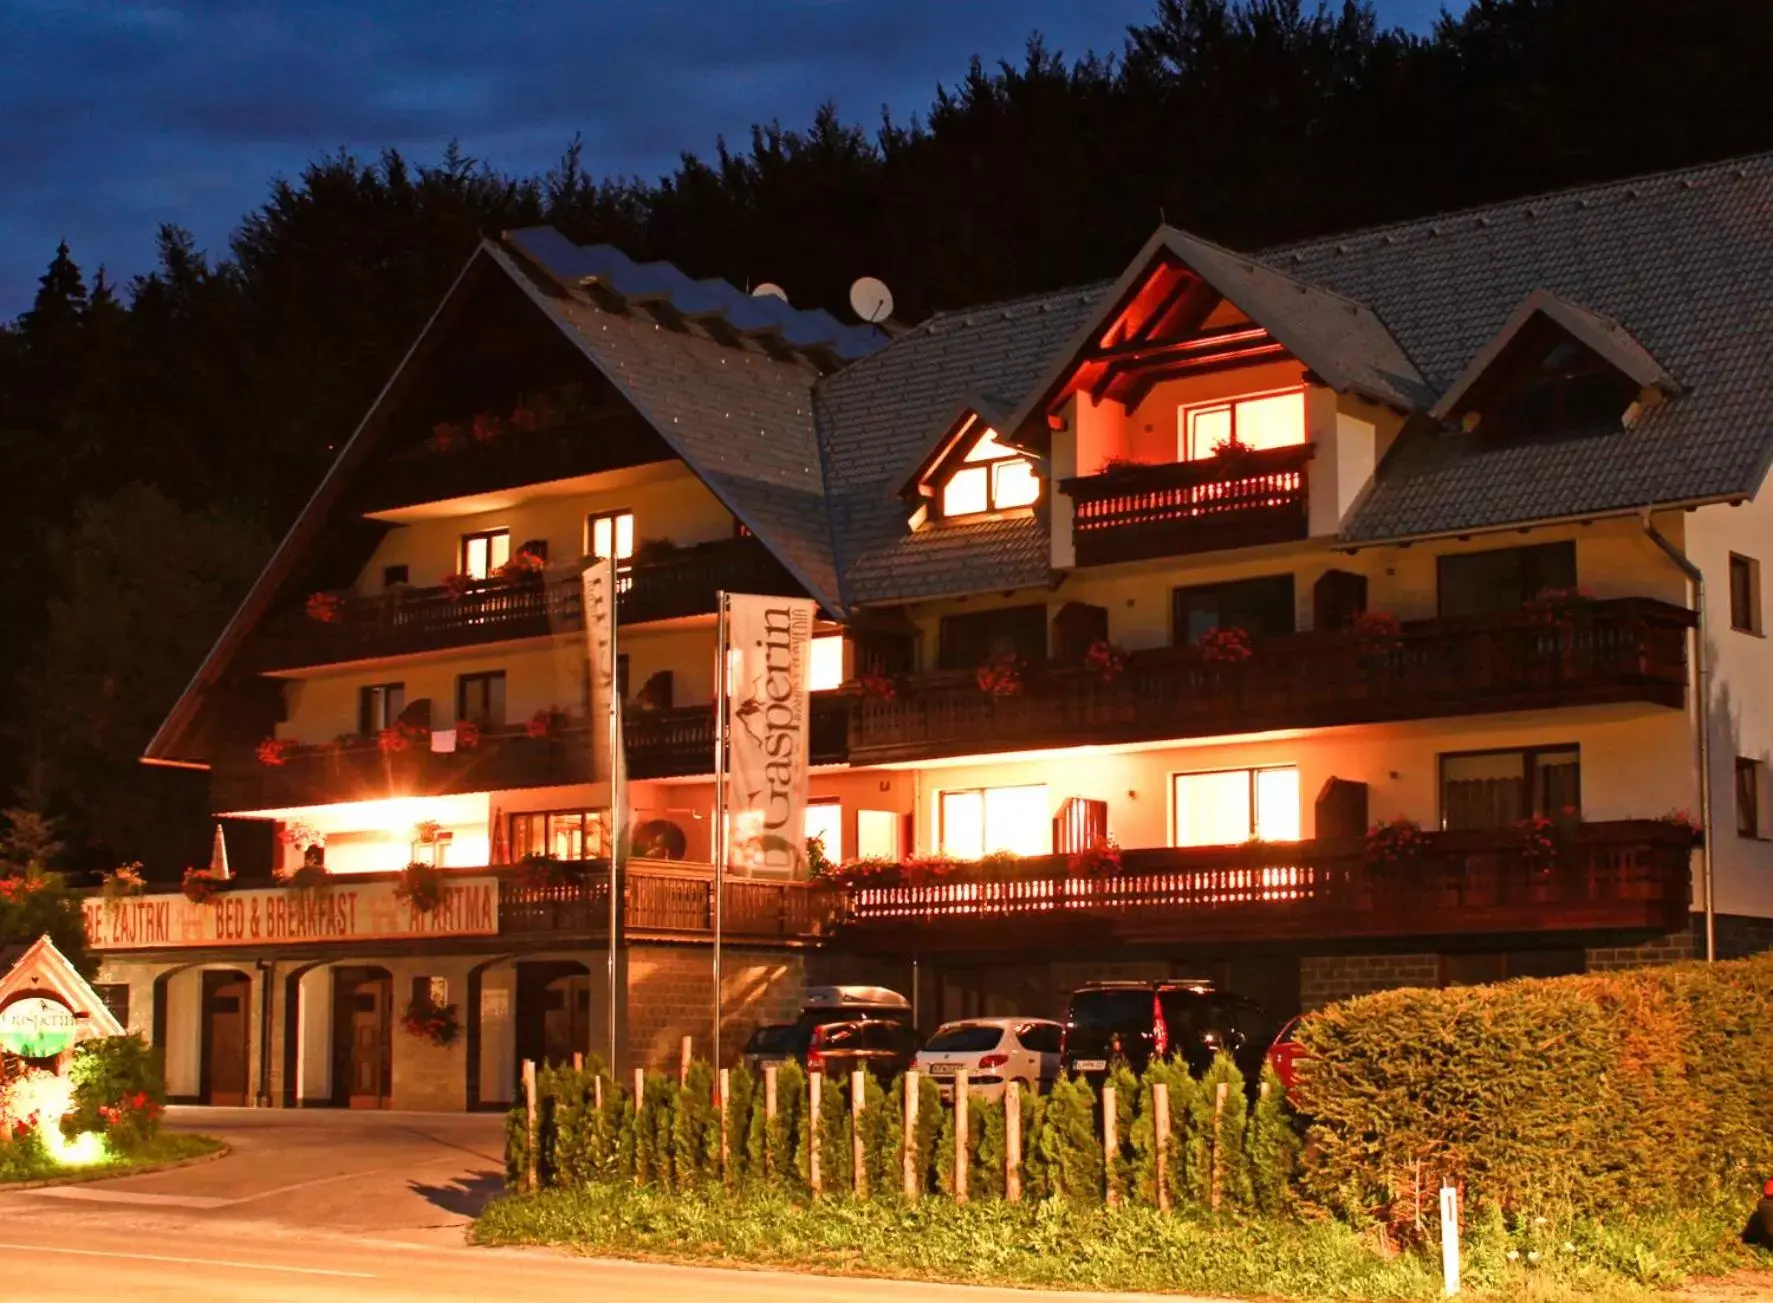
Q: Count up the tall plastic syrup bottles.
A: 0